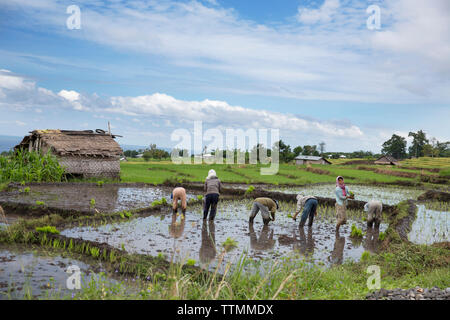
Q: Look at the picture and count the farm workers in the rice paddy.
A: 6